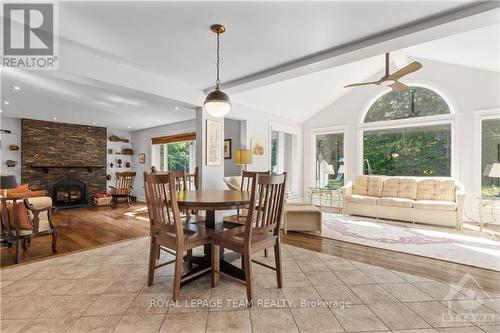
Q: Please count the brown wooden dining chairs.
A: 4